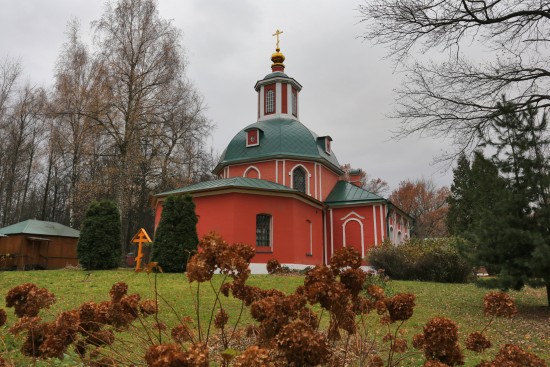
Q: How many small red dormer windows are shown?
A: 2